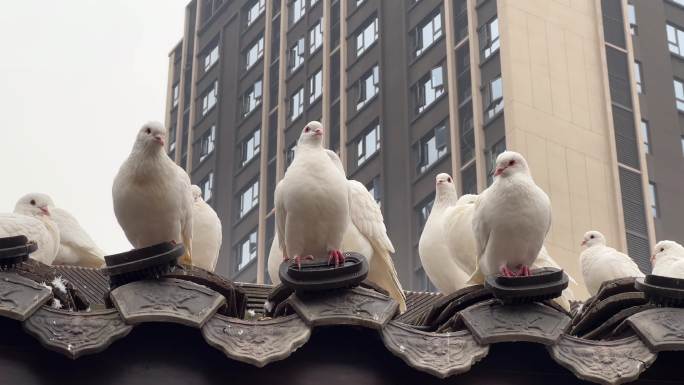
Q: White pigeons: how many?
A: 11